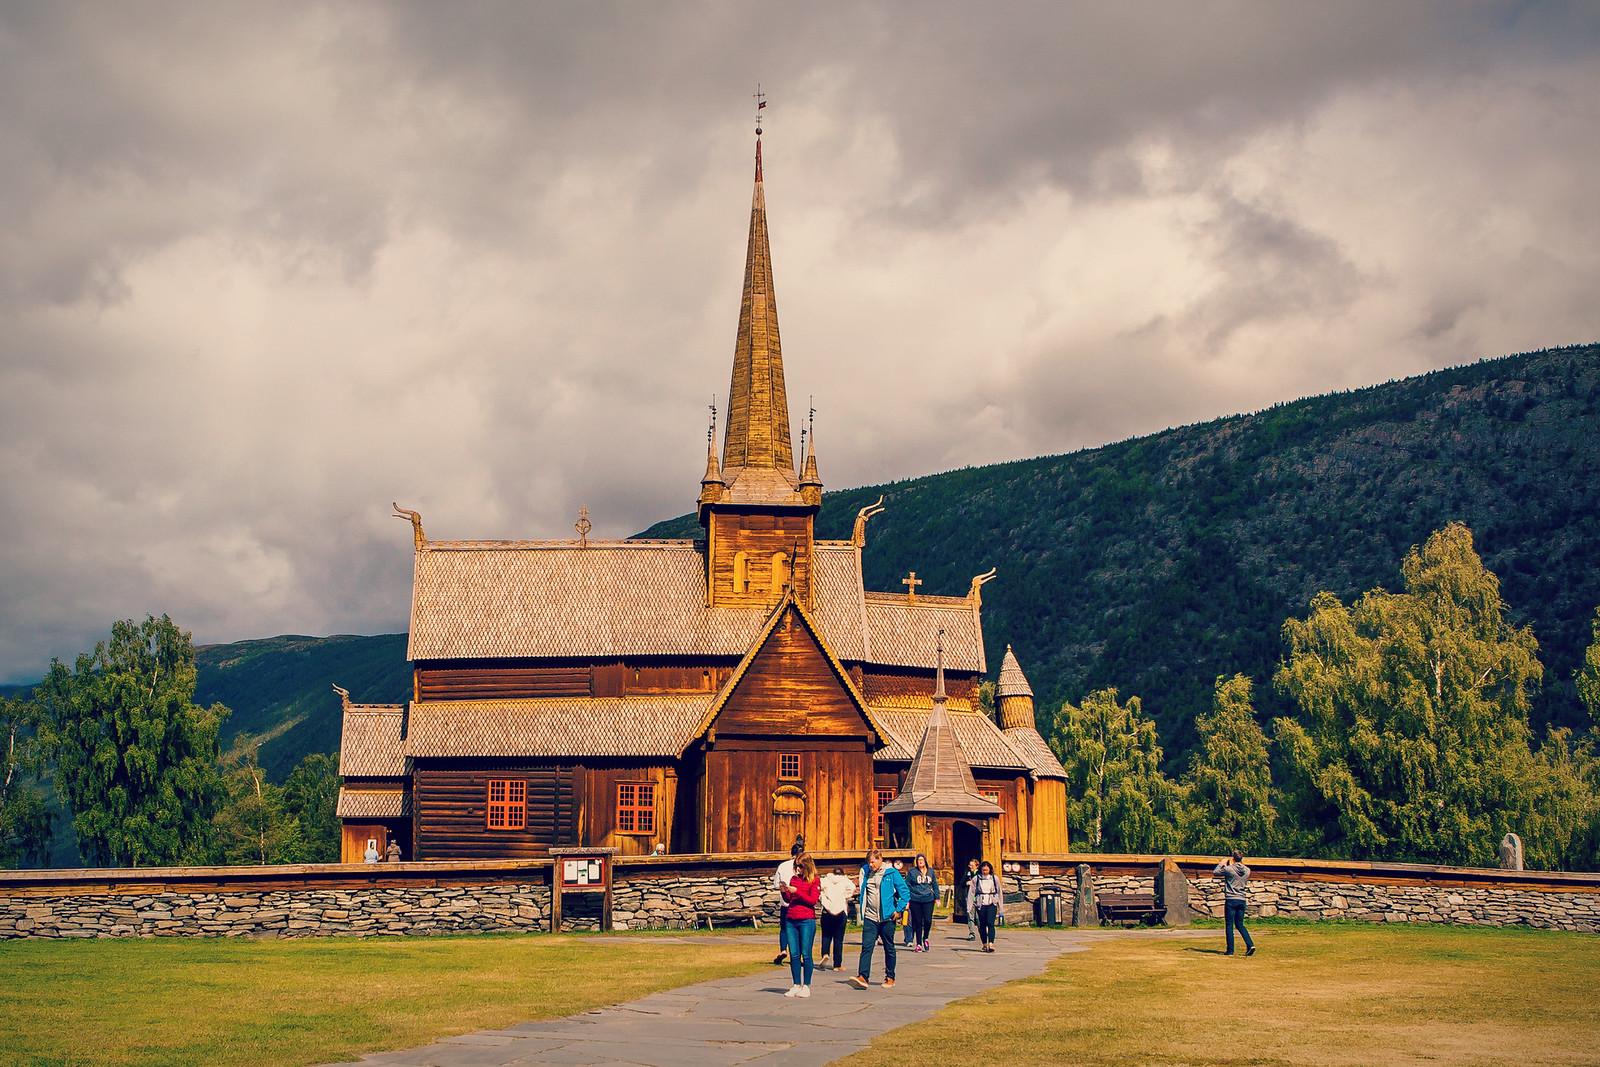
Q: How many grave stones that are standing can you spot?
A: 3